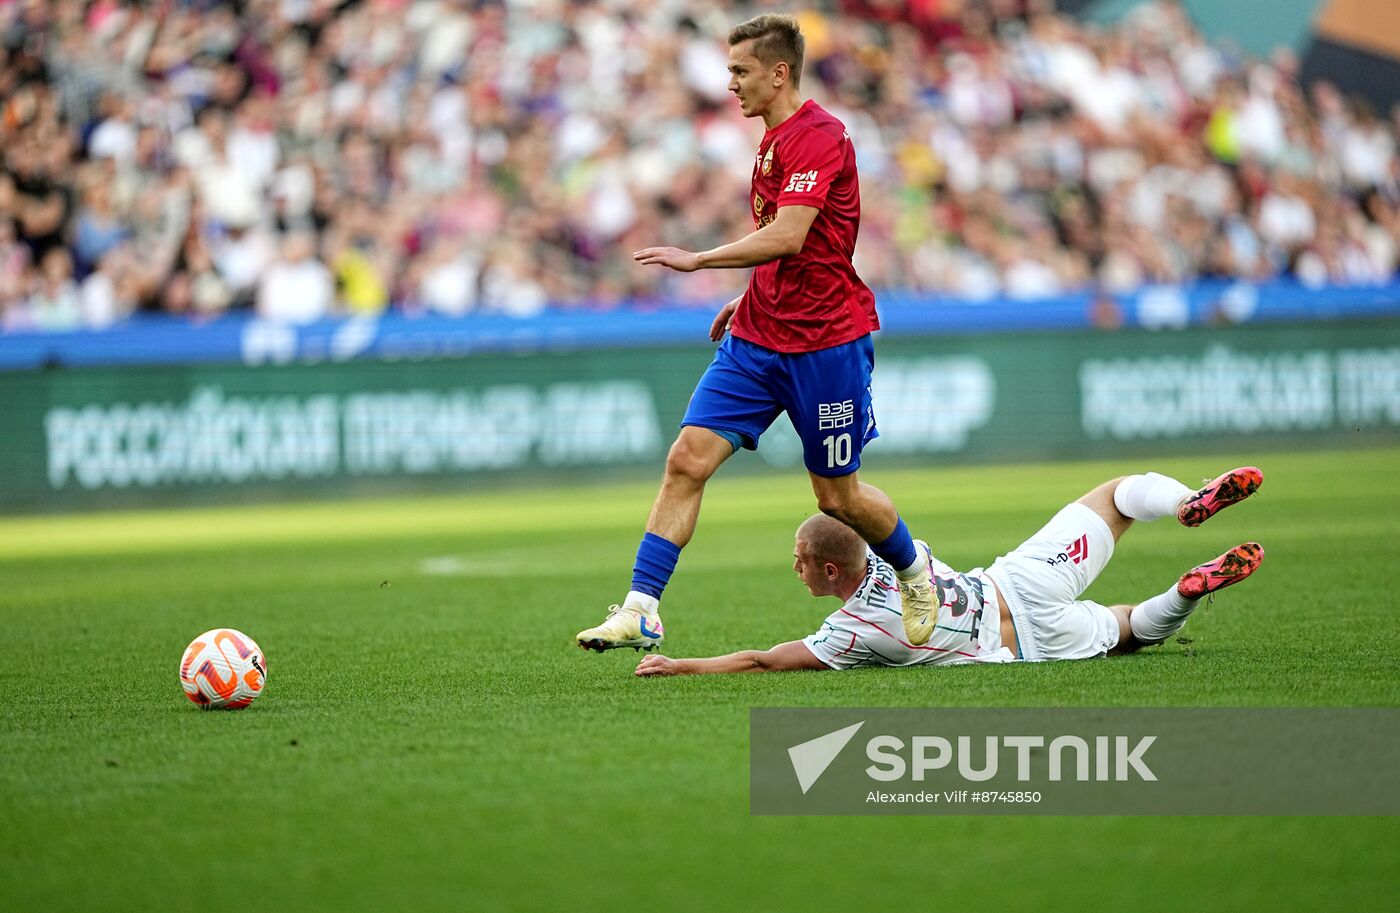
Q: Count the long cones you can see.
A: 0